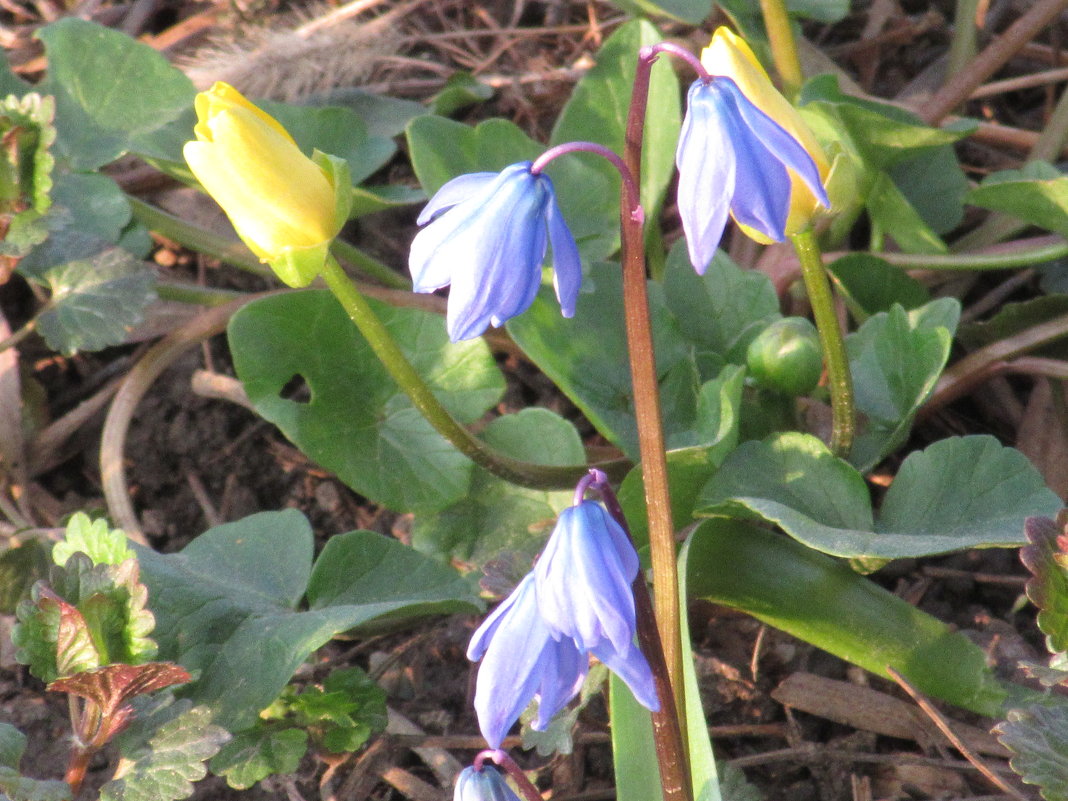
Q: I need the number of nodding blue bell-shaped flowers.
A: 5